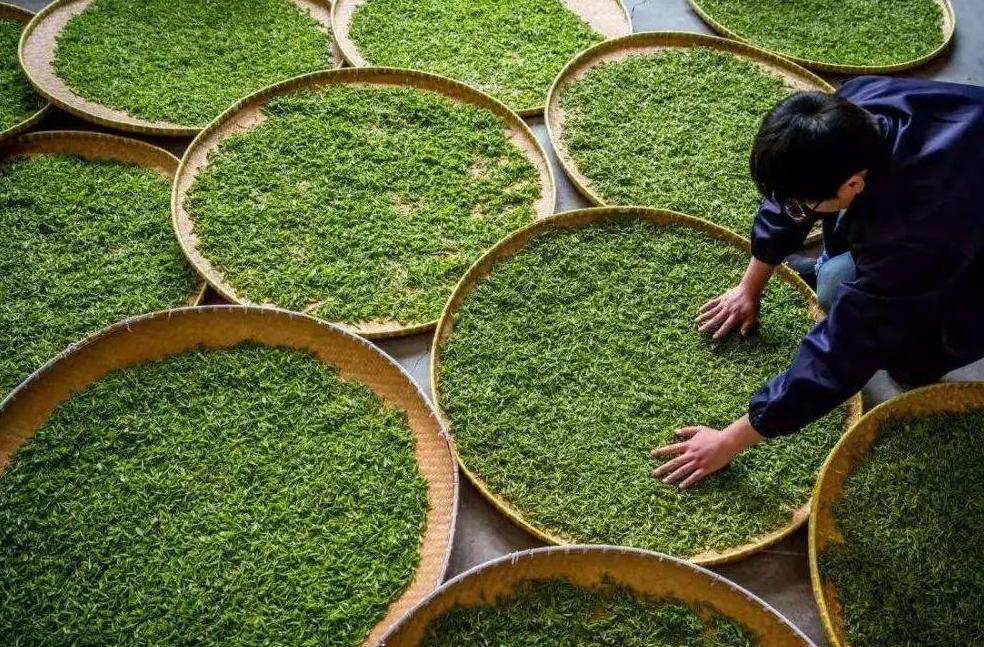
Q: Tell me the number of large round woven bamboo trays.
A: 11